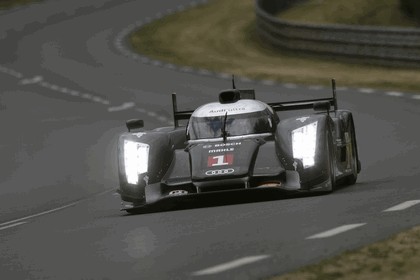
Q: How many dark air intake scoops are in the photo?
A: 1